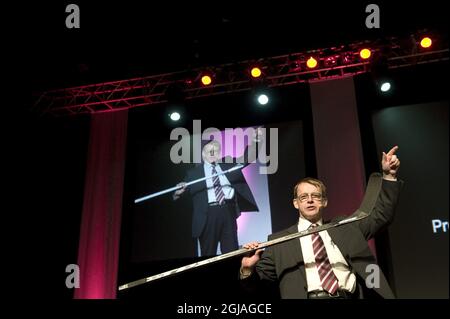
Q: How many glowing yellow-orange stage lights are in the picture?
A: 5